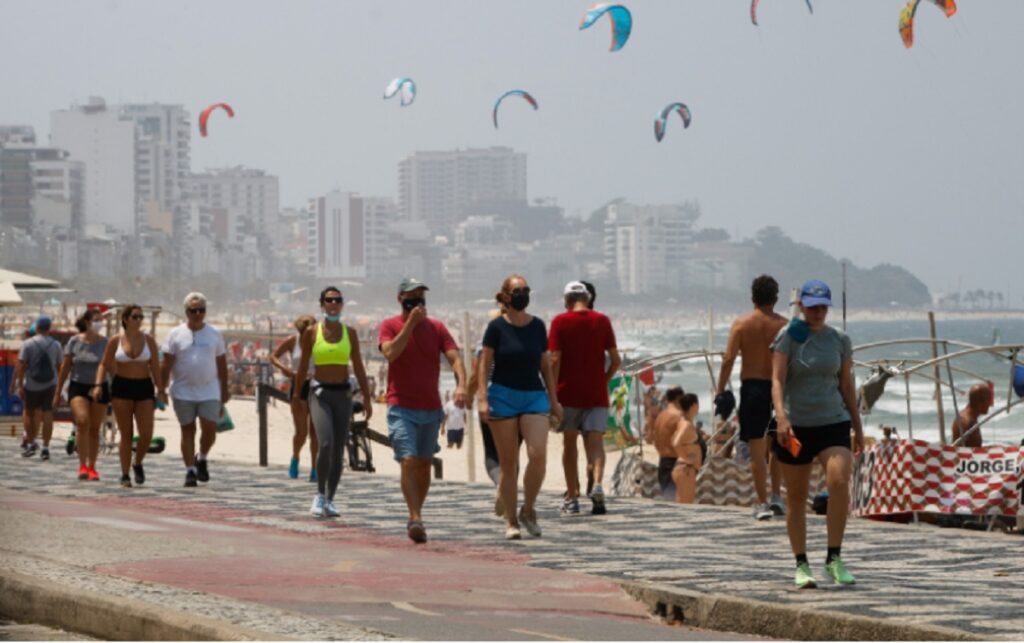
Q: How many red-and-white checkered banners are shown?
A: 1